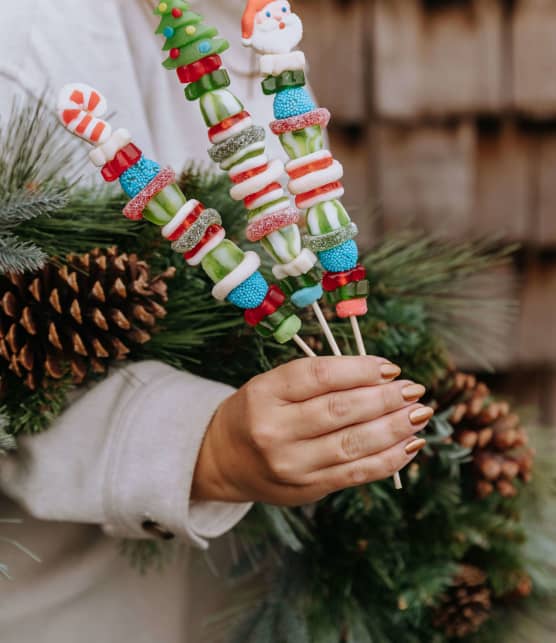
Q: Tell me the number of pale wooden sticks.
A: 3